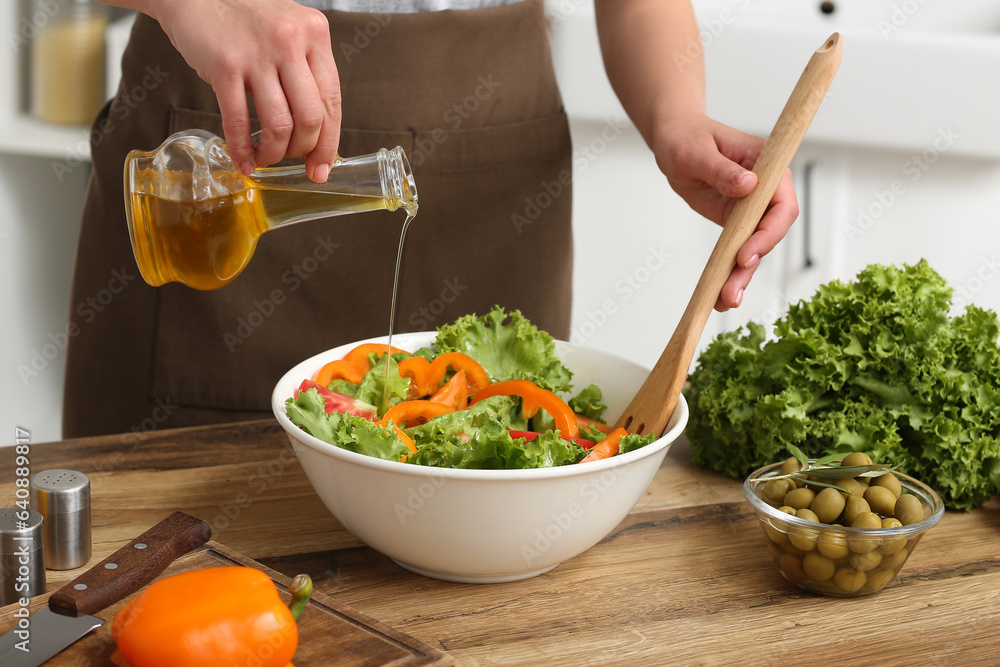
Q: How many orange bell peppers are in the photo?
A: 1